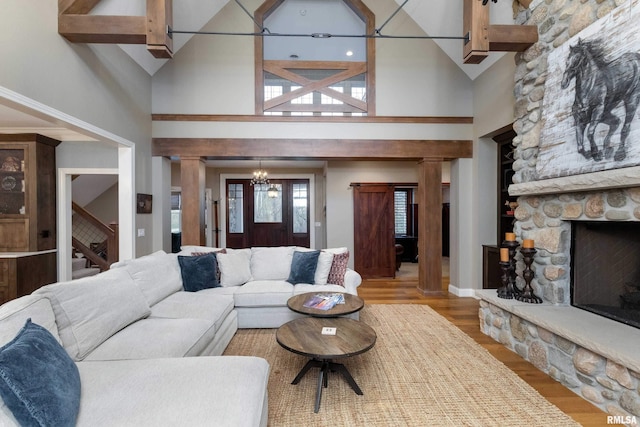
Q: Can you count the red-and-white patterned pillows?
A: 2